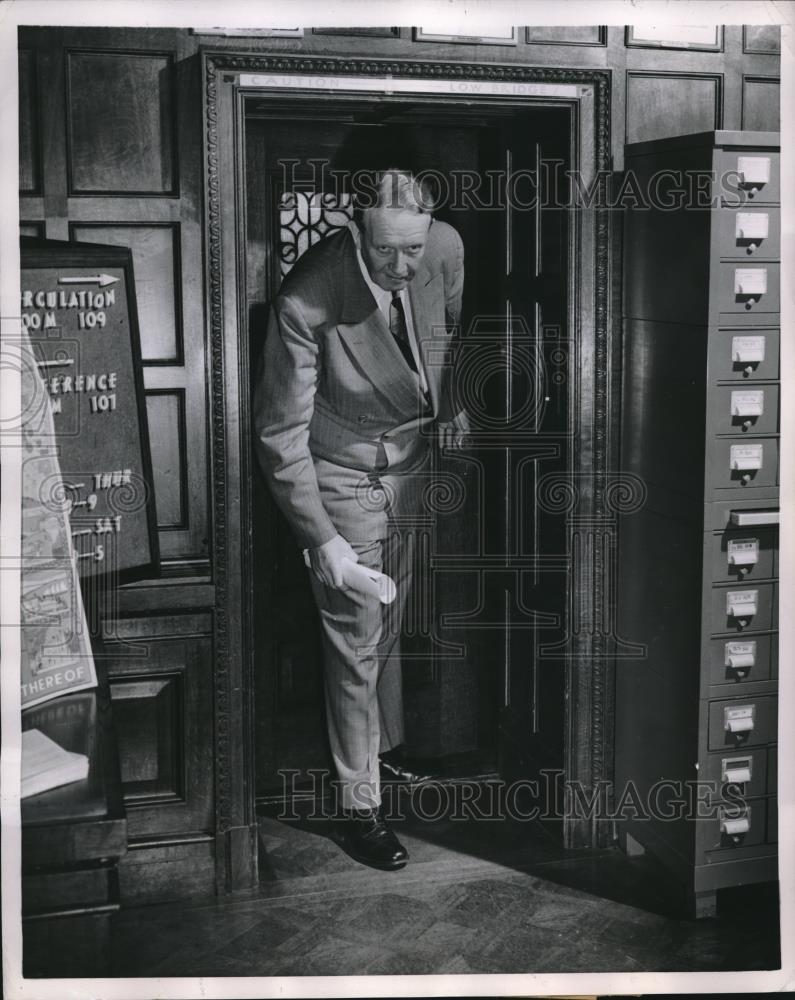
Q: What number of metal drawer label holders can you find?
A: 12